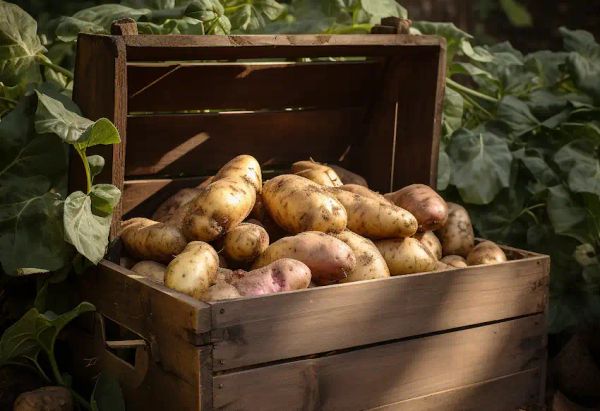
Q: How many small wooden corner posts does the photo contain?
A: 2